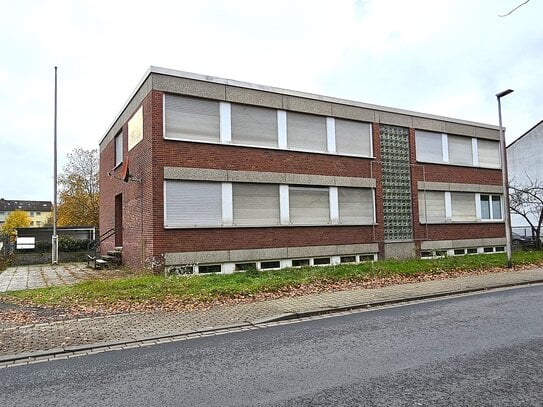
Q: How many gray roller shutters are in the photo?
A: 13